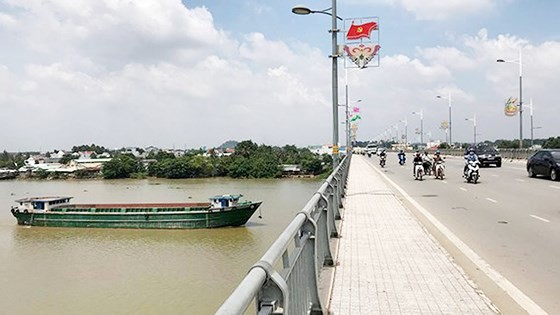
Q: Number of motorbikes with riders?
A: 6